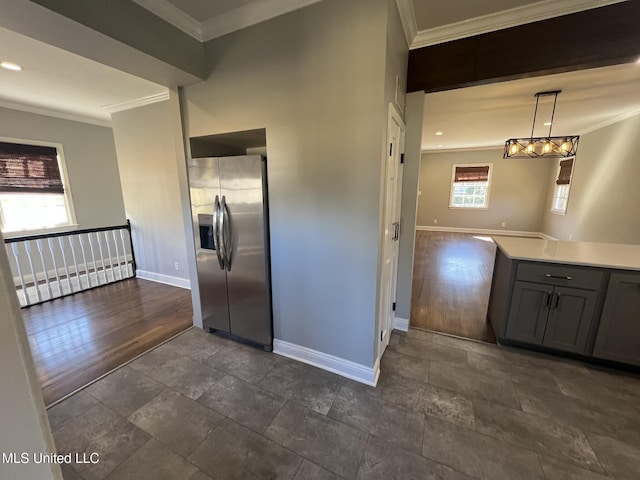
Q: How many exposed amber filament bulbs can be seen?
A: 4